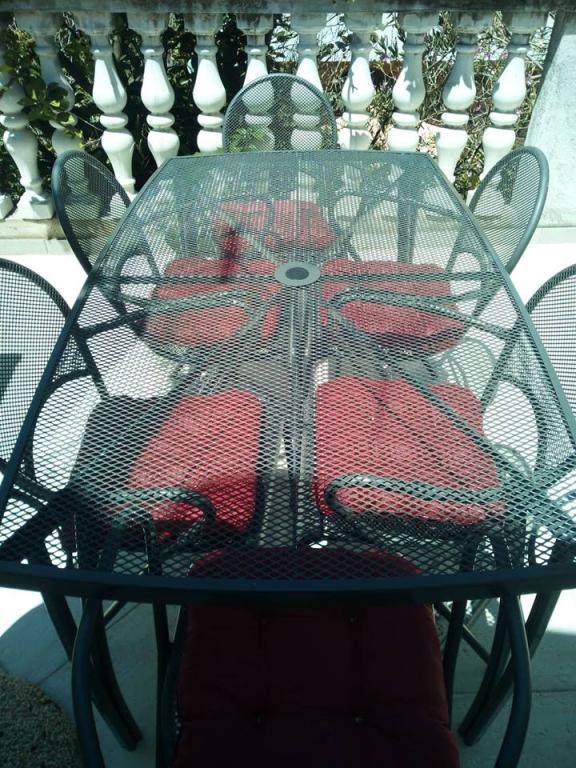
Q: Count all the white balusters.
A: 11